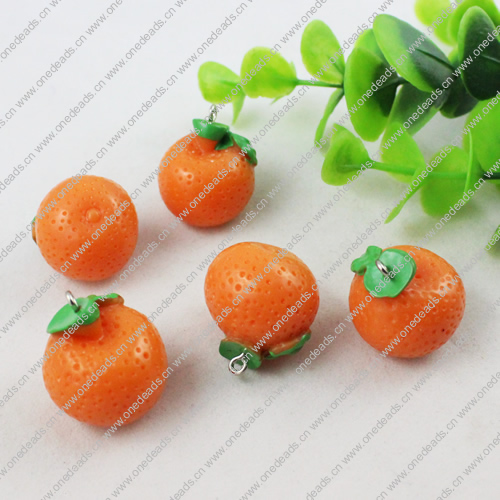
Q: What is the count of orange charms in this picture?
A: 5